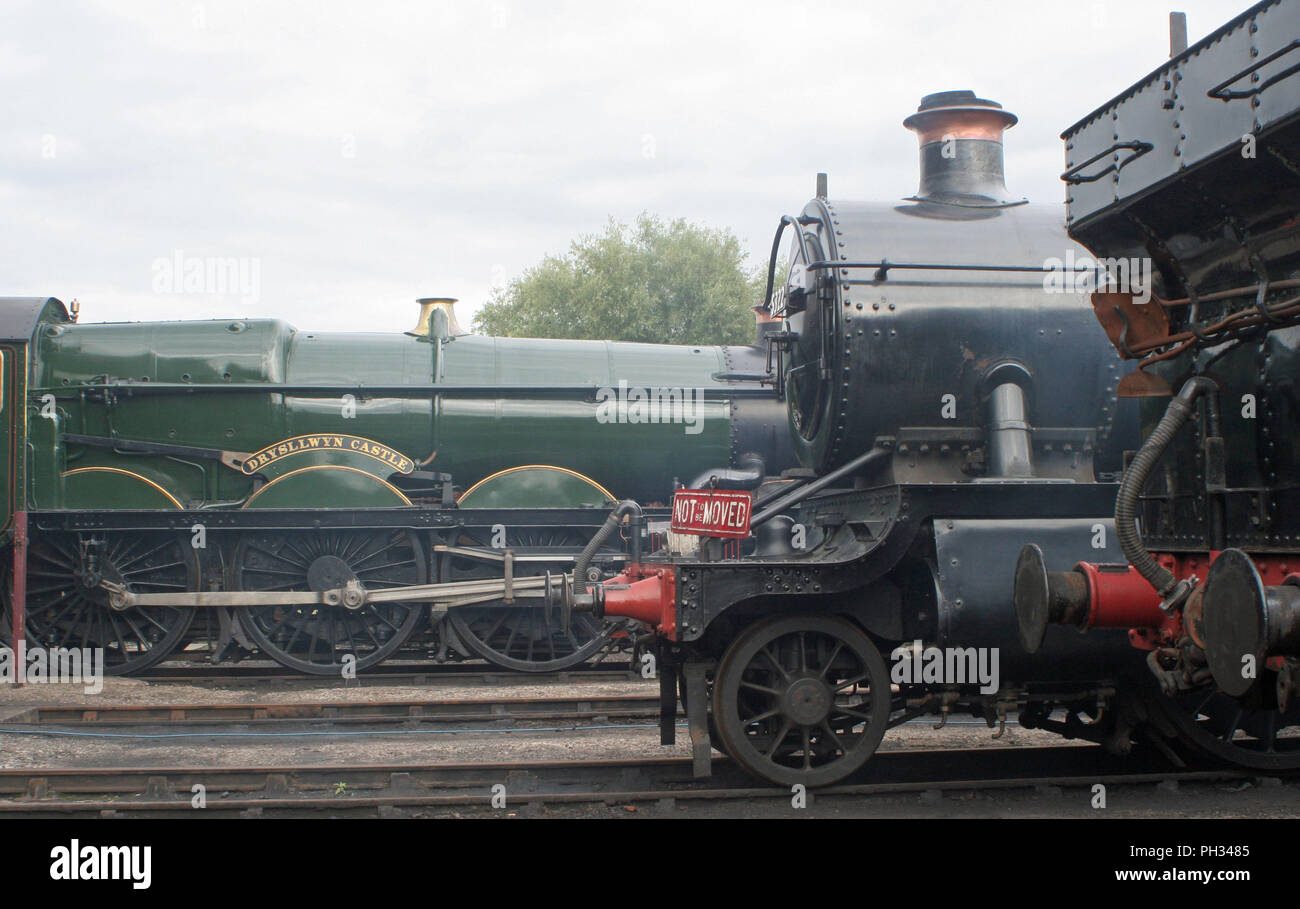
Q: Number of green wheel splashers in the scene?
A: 3